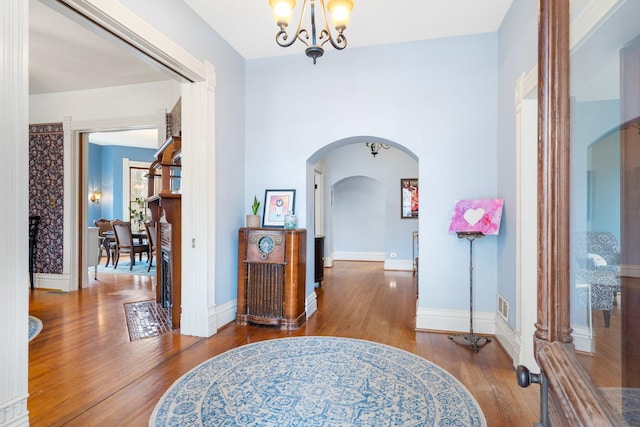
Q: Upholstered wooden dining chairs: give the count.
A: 3